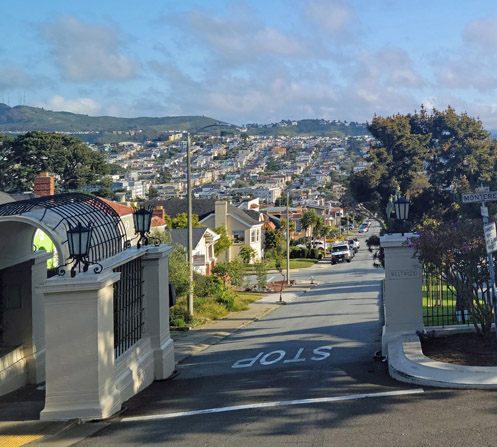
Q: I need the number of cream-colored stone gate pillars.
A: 3